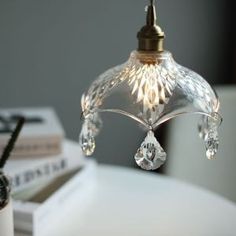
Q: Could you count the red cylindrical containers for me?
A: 0